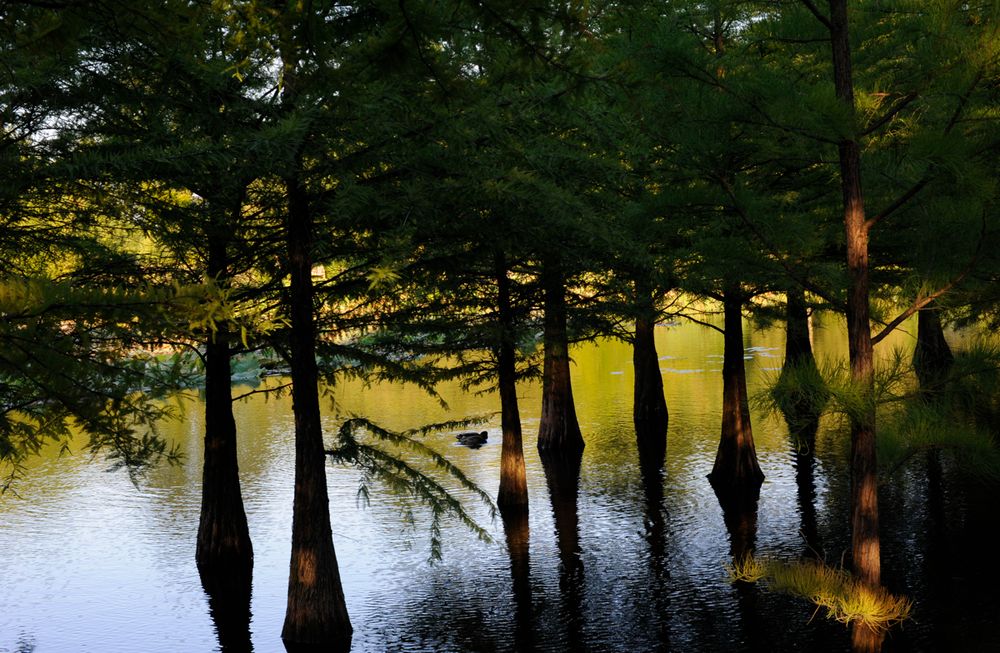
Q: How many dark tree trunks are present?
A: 9